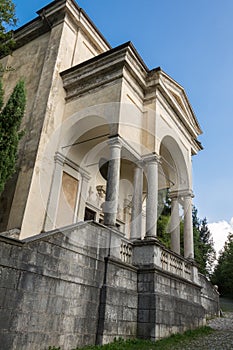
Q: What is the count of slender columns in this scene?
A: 5